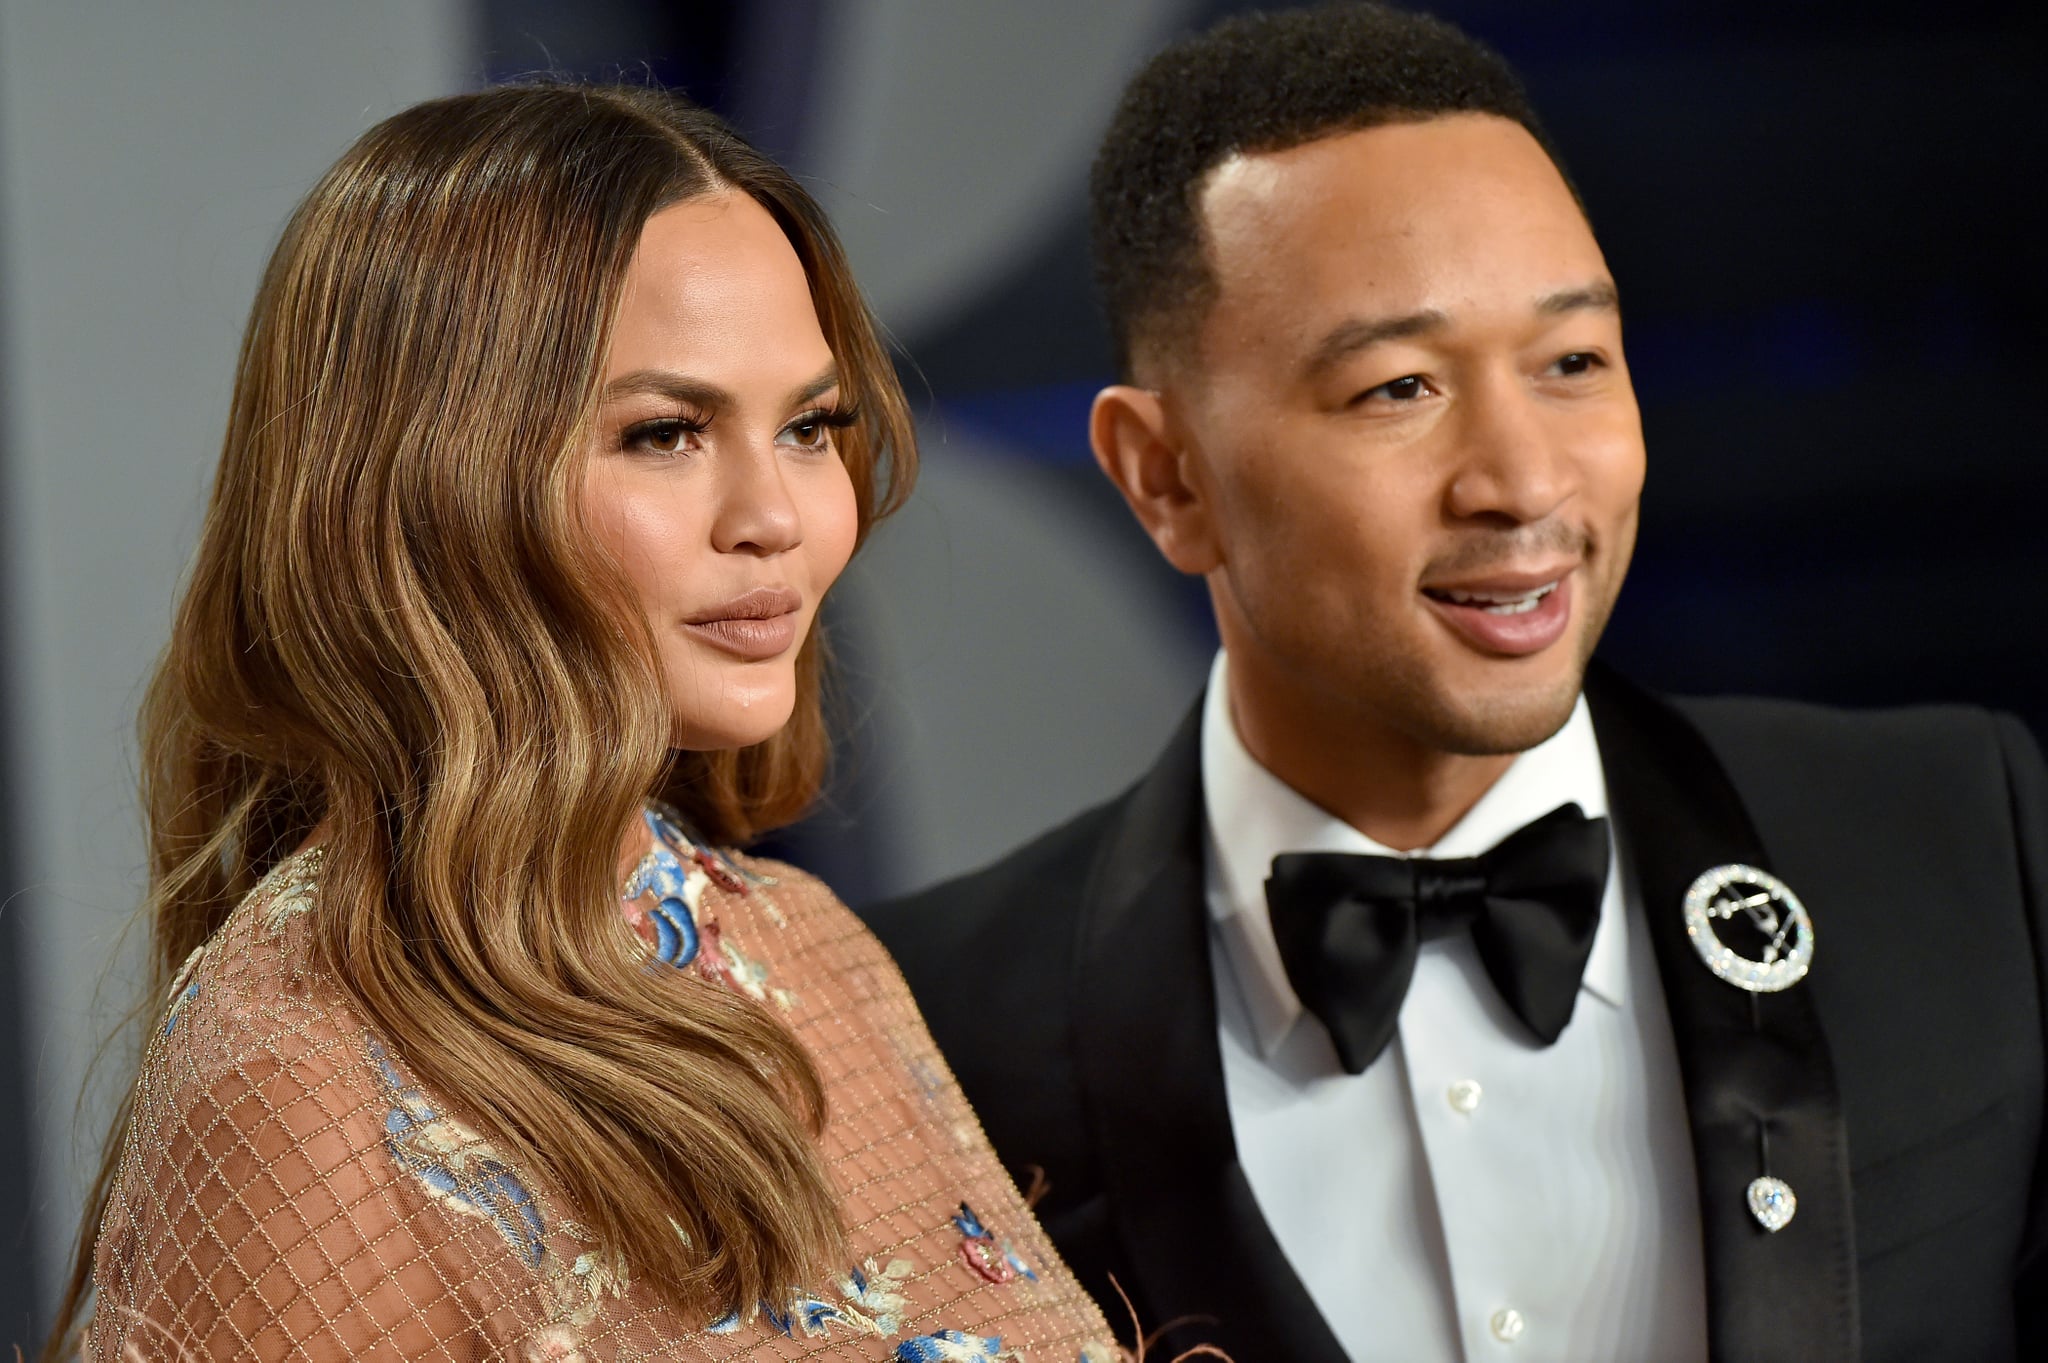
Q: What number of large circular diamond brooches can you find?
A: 1